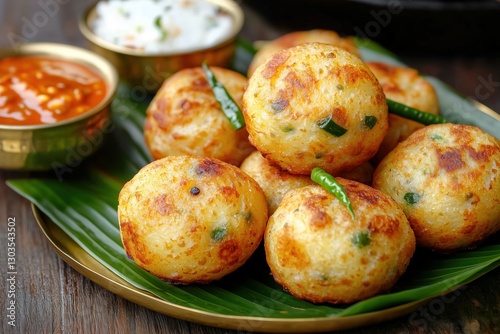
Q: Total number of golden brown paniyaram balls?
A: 8